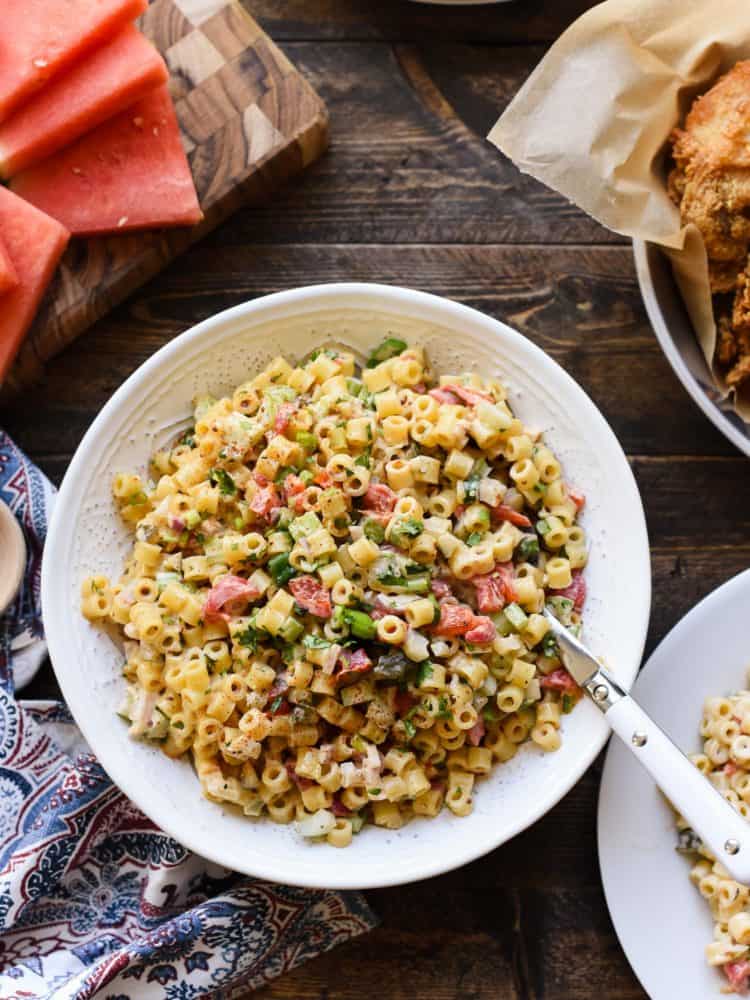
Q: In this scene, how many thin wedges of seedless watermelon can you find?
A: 5